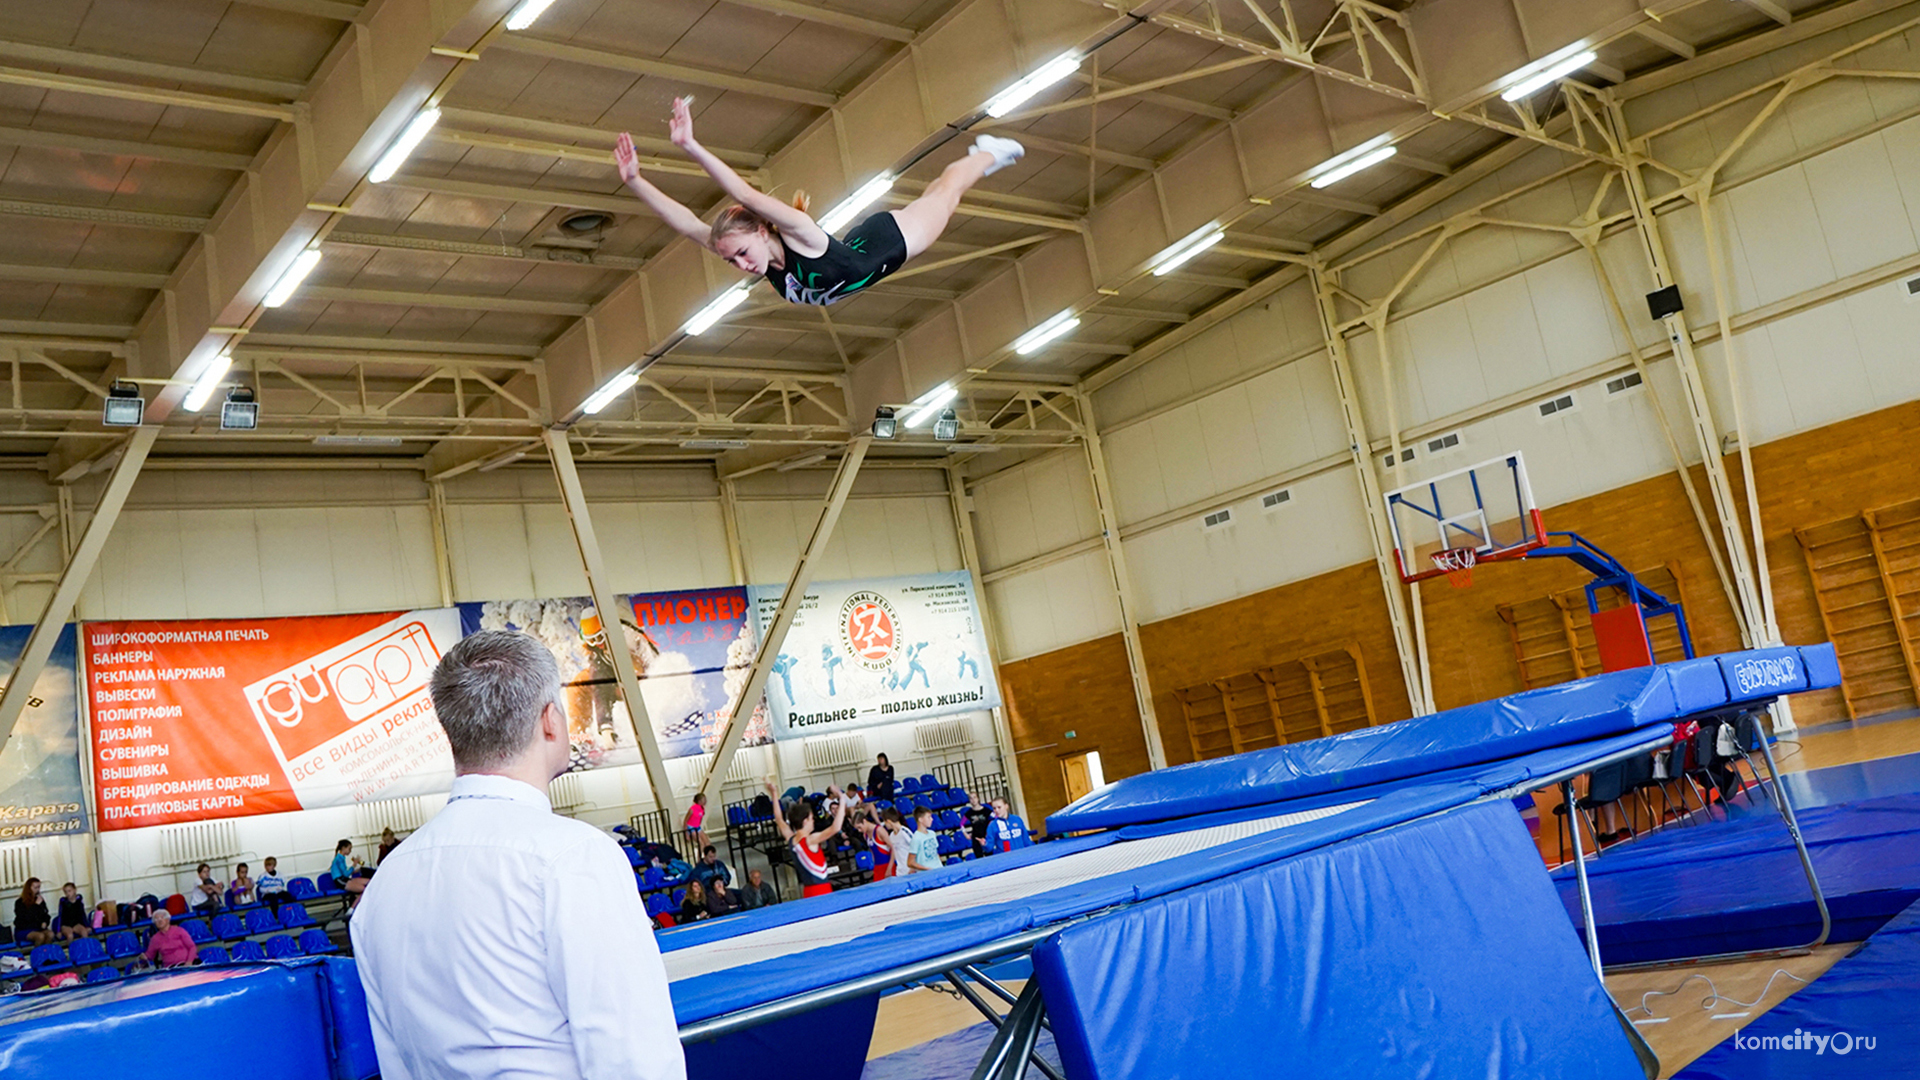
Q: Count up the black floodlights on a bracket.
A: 4